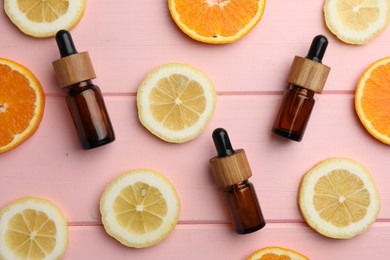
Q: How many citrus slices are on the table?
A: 10